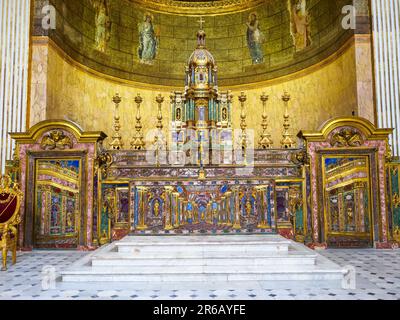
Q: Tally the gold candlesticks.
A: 6